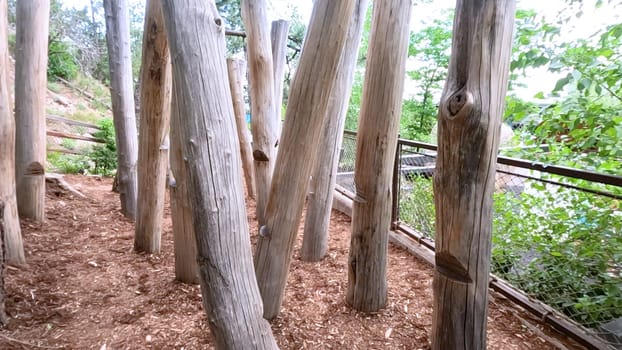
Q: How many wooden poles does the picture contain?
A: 13